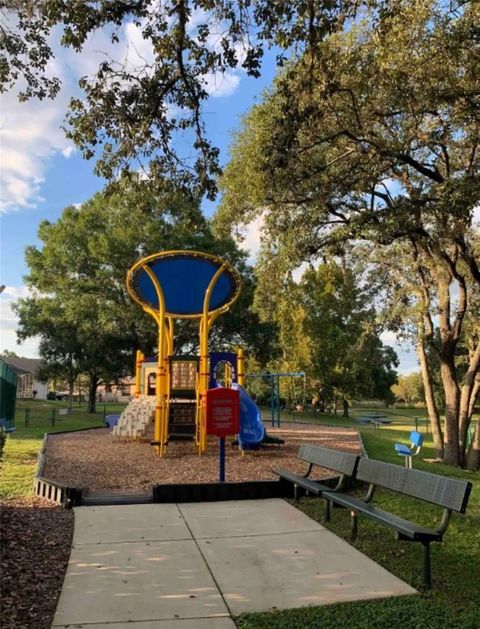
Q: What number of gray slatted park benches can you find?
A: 2